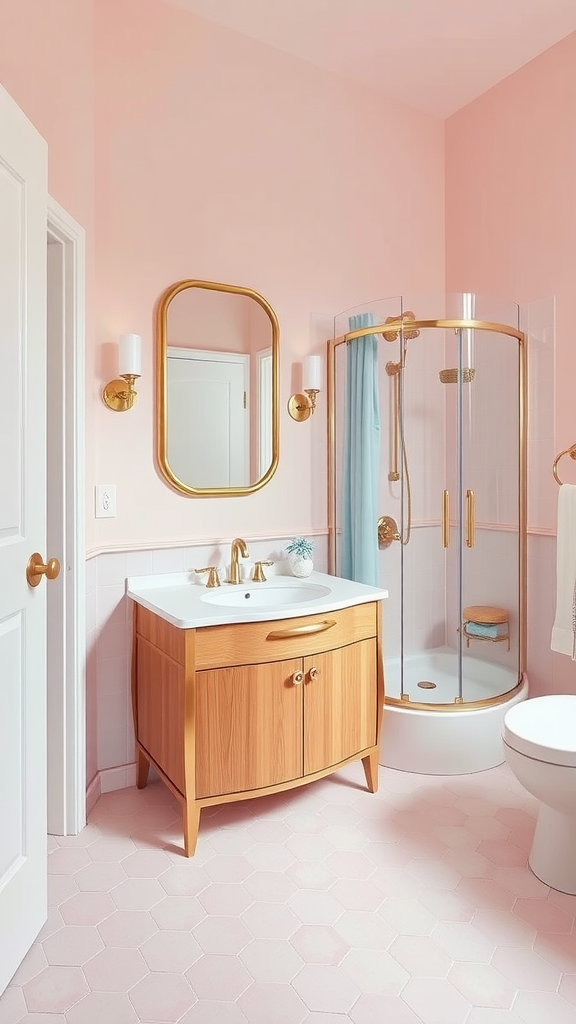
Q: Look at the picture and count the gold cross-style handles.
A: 2